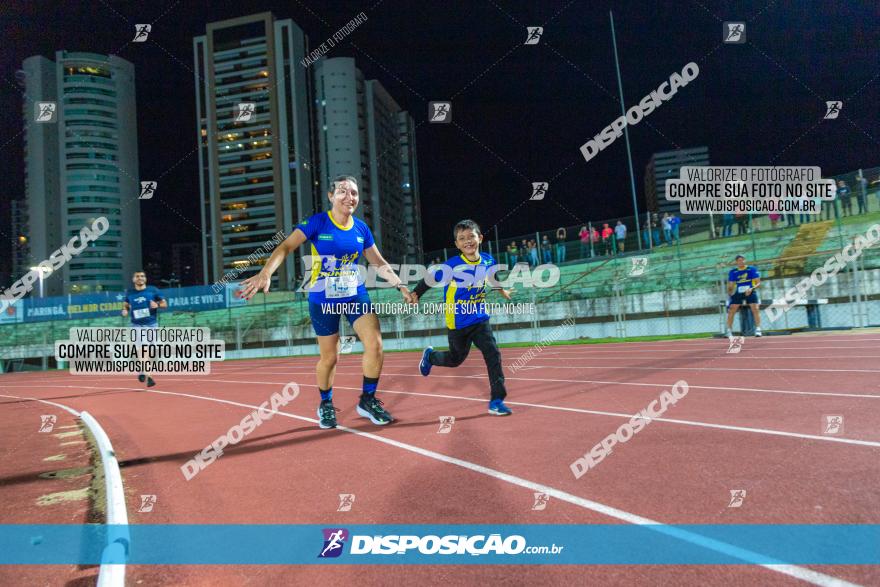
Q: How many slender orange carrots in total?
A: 0